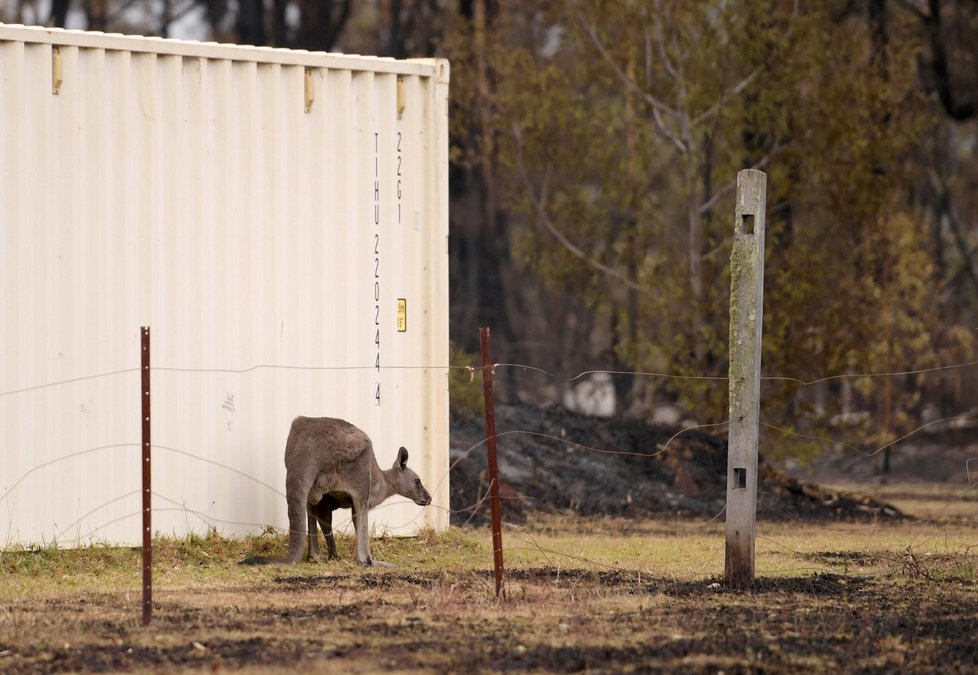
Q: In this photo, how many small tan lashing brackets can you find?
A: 3